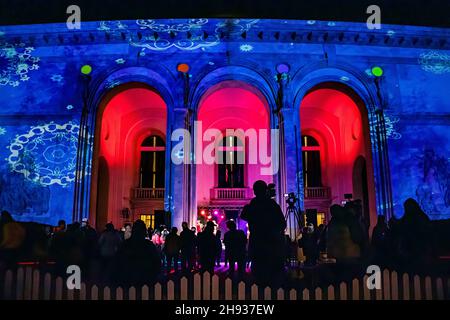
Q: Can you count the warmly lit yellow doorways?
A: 2